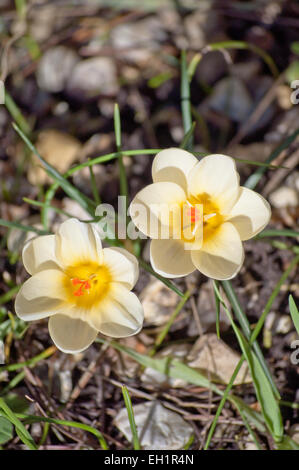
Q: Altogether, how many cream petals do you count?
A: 12